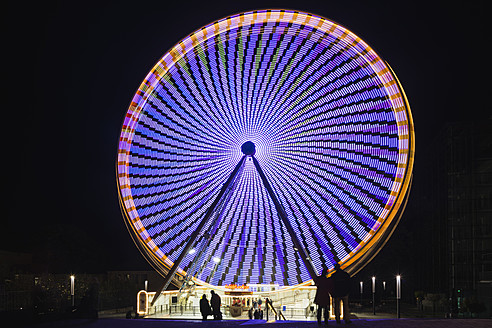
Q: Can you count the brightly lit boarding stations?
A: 1